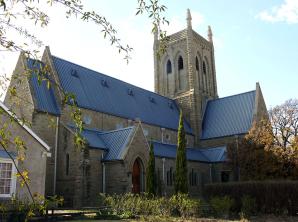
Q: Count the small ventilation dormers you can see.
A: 5